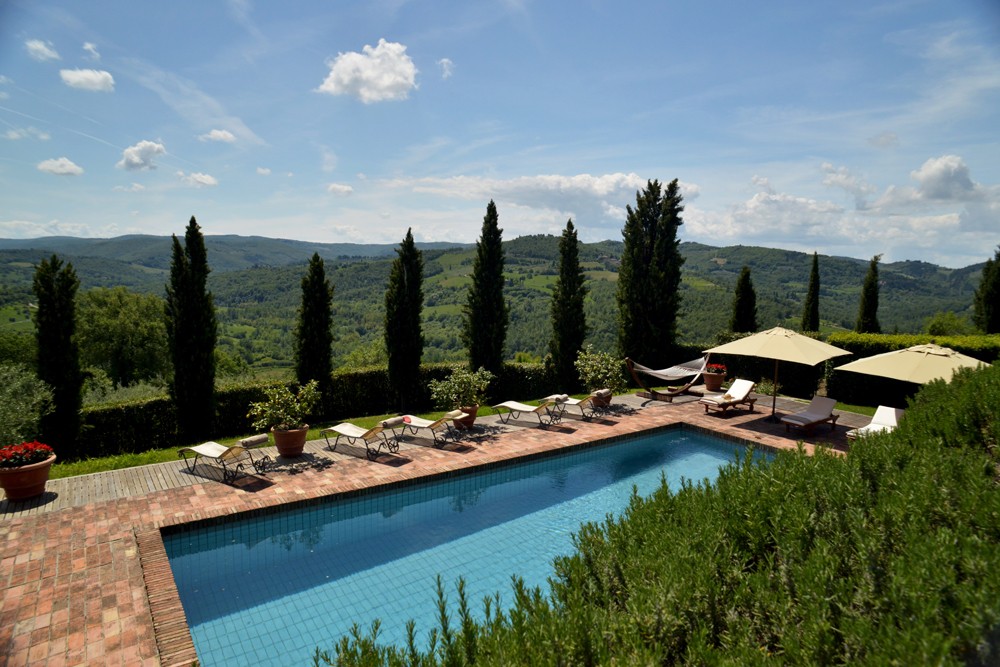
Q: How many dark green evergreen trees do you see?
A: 11